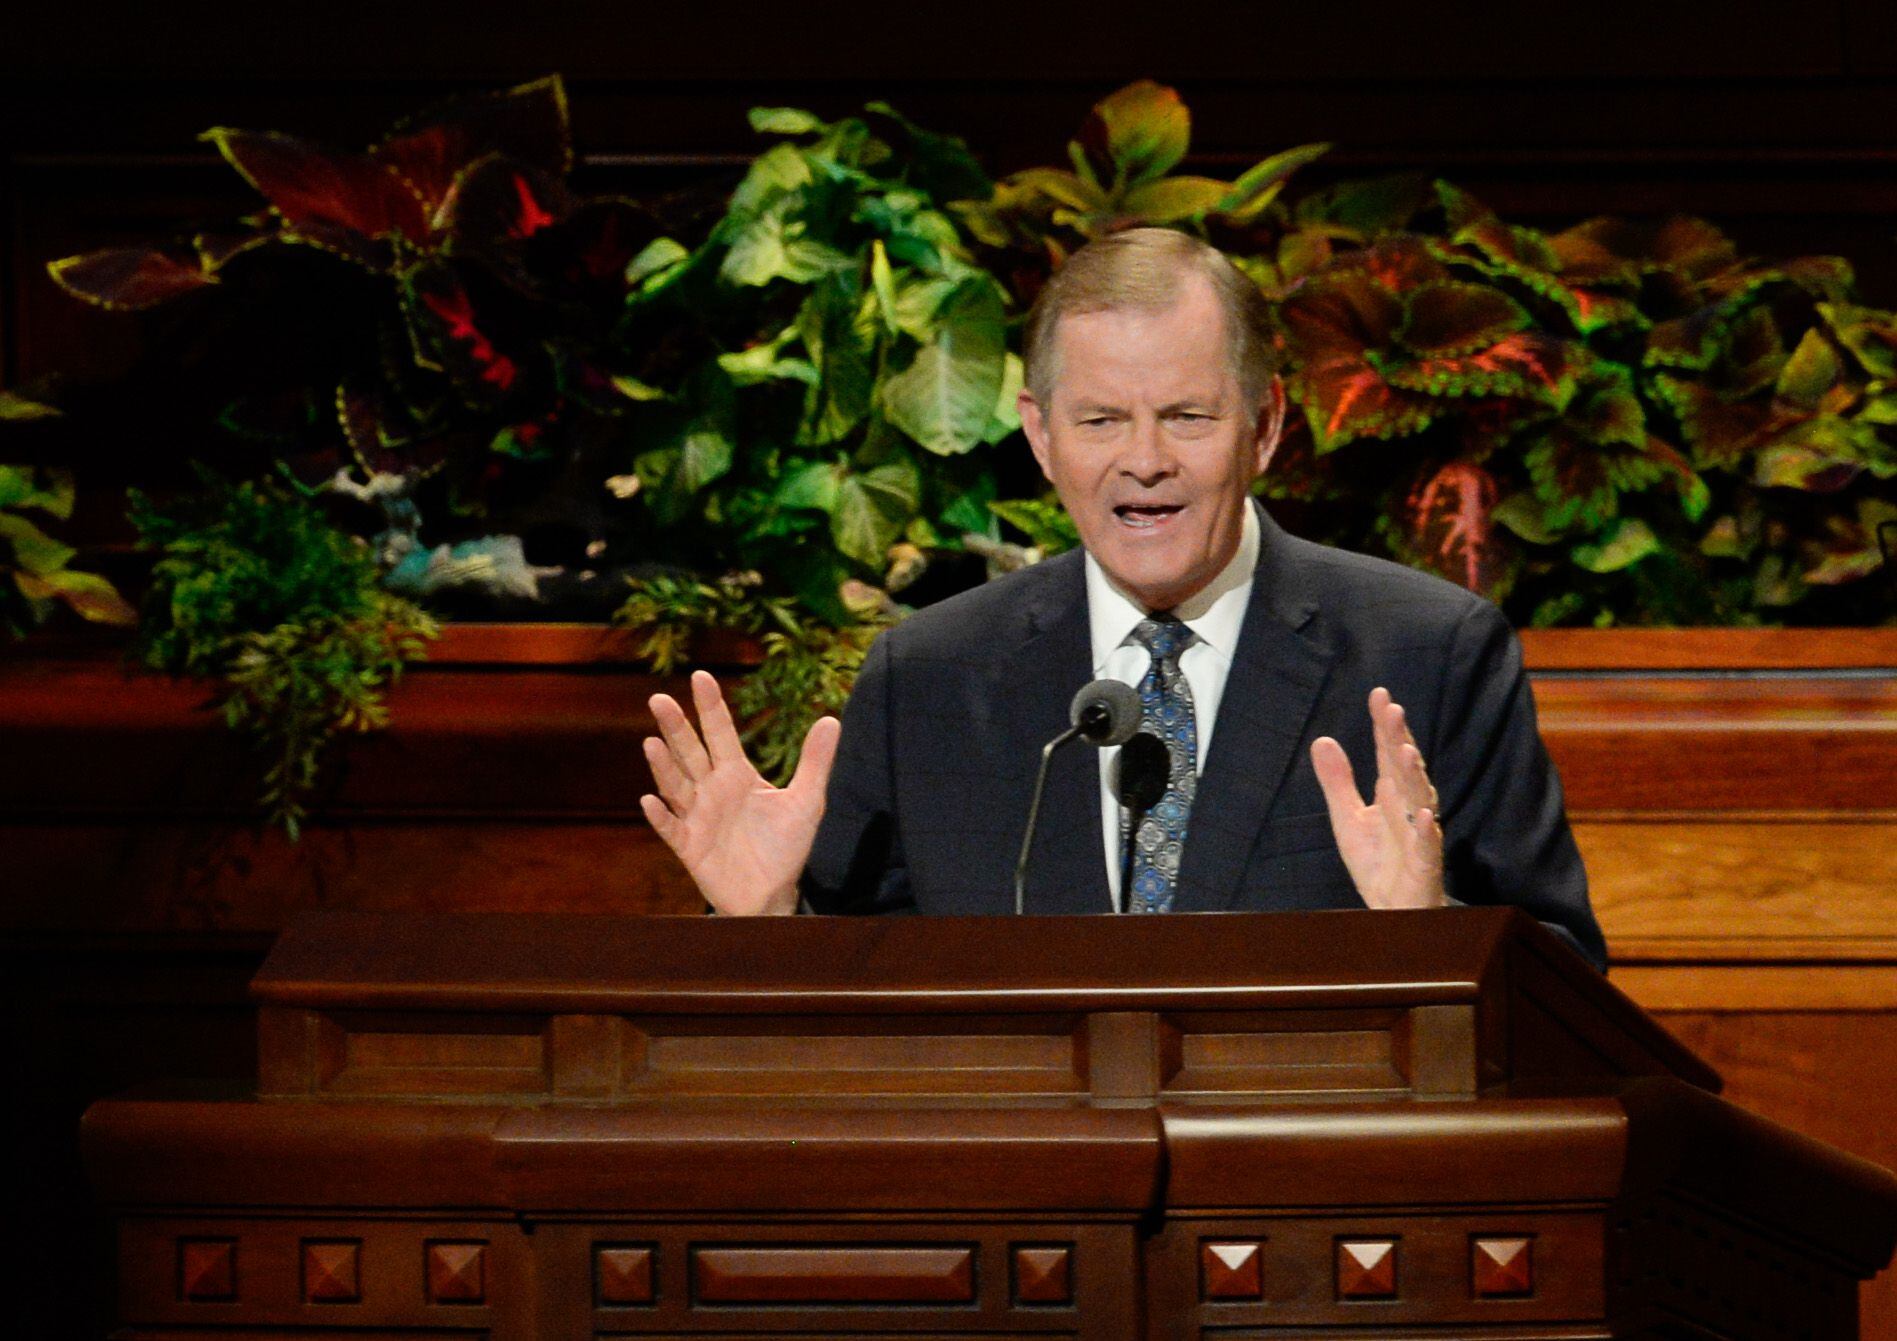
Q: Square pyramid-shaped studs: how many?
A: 8